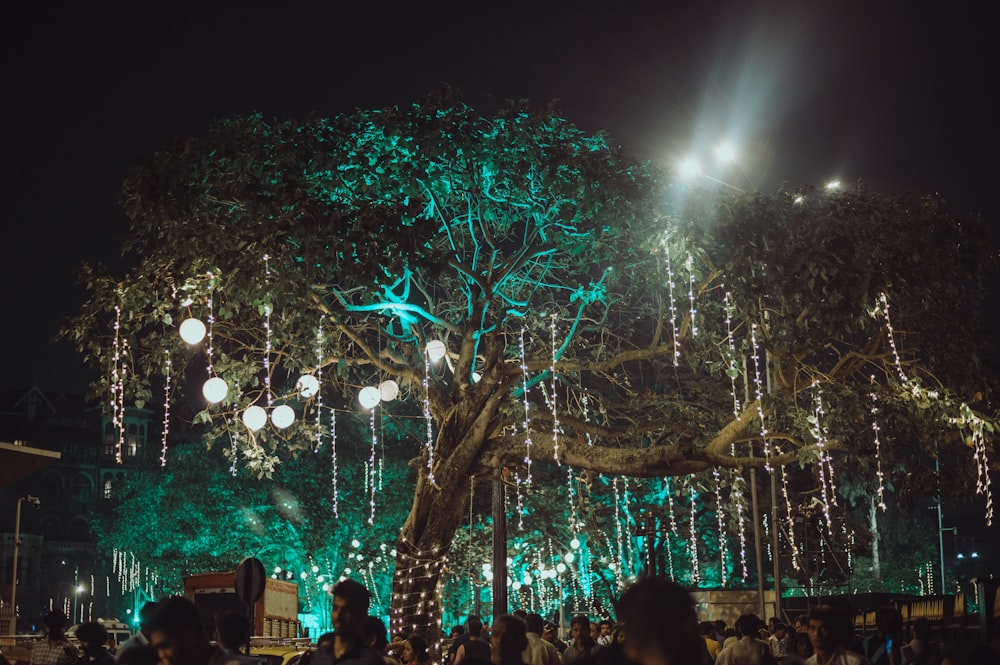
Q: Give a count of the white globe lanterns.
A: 8